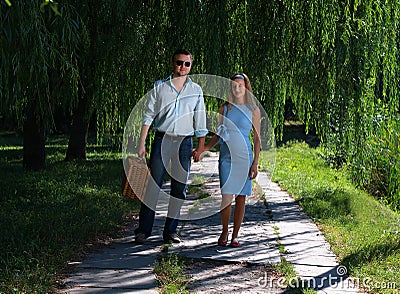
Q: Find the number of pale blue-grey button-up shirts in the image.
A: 1